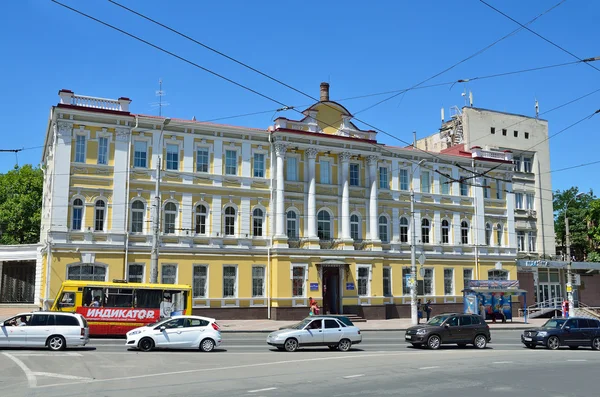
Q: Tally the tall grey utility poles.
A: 3